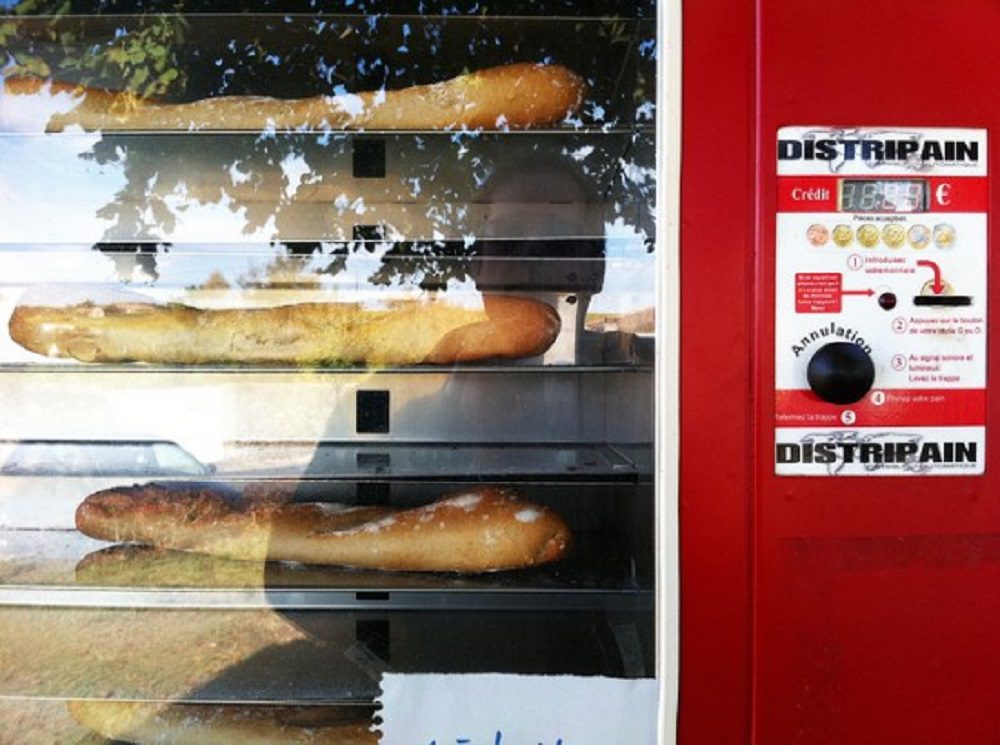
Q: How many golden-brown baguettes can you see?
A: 4